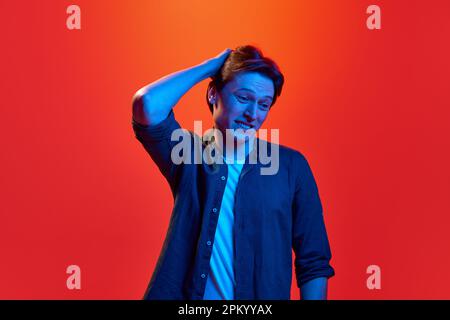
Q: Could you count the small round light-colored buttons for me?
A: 4